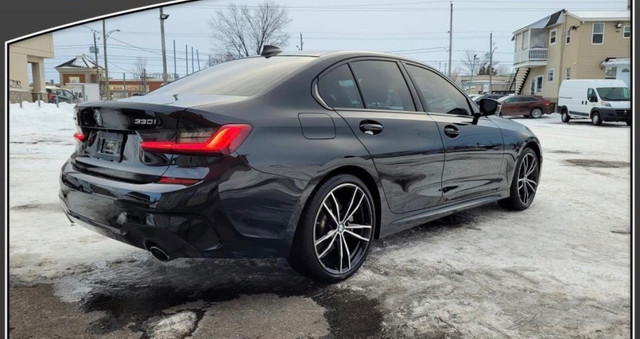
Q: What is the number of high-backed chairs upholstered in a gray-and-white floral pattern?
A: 0